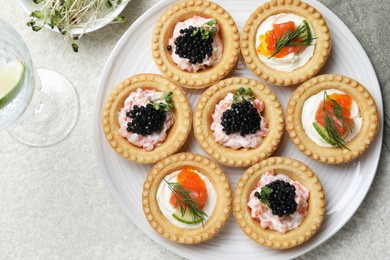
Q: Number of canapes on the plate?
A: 7